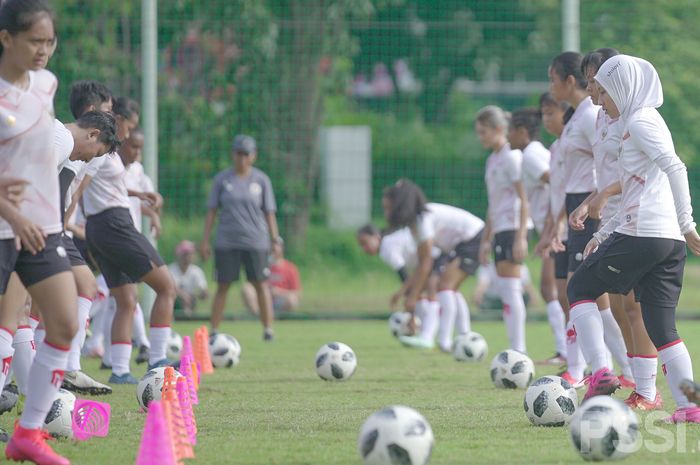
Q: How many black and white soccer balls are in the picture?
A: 11